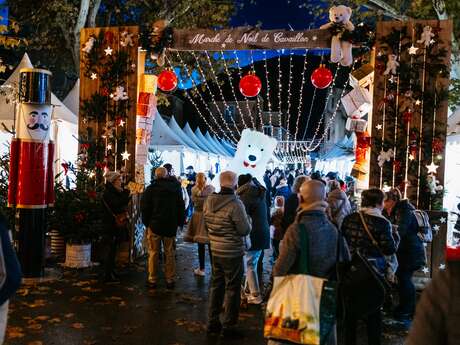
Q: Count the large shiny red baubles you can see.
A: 3